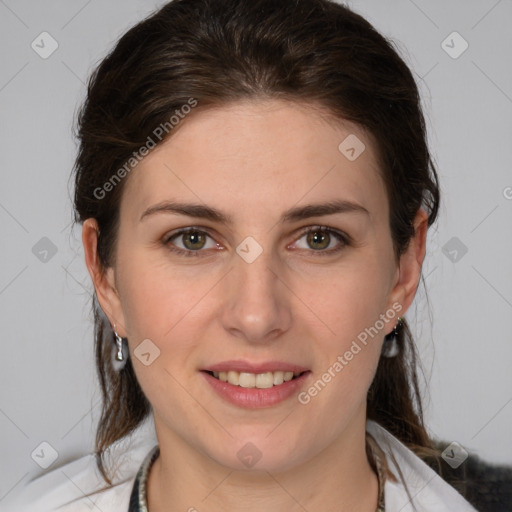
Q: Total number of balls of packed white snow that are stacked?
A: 0